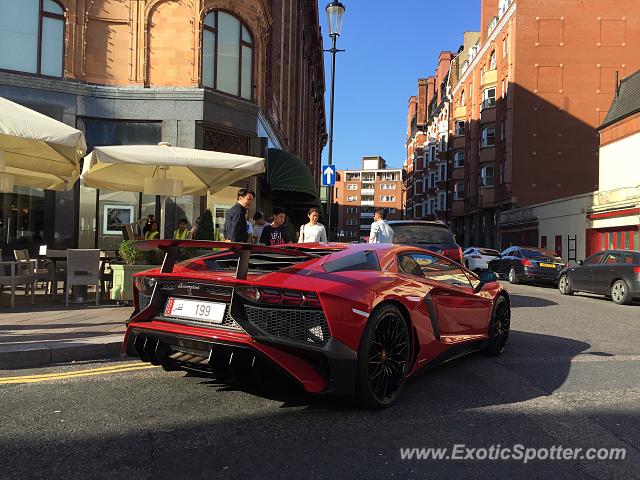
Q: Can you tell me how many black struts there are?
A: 2